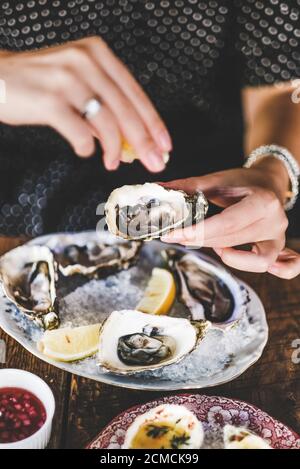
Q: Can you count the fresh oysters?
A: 5